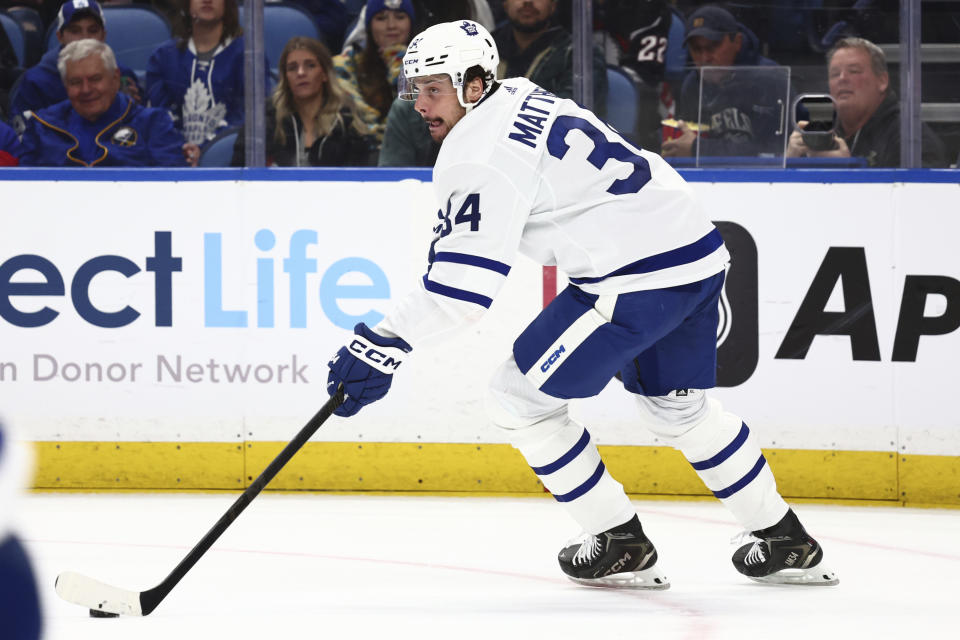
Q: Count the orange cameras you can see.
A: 0